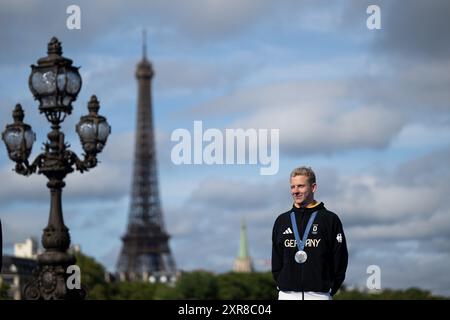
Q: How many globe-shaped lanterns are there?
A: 3